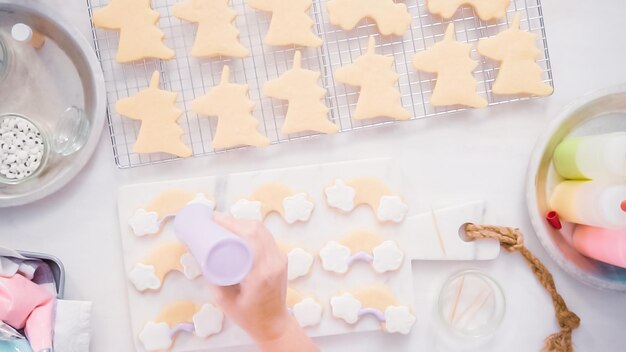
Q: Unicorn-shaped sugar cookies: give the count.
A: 9